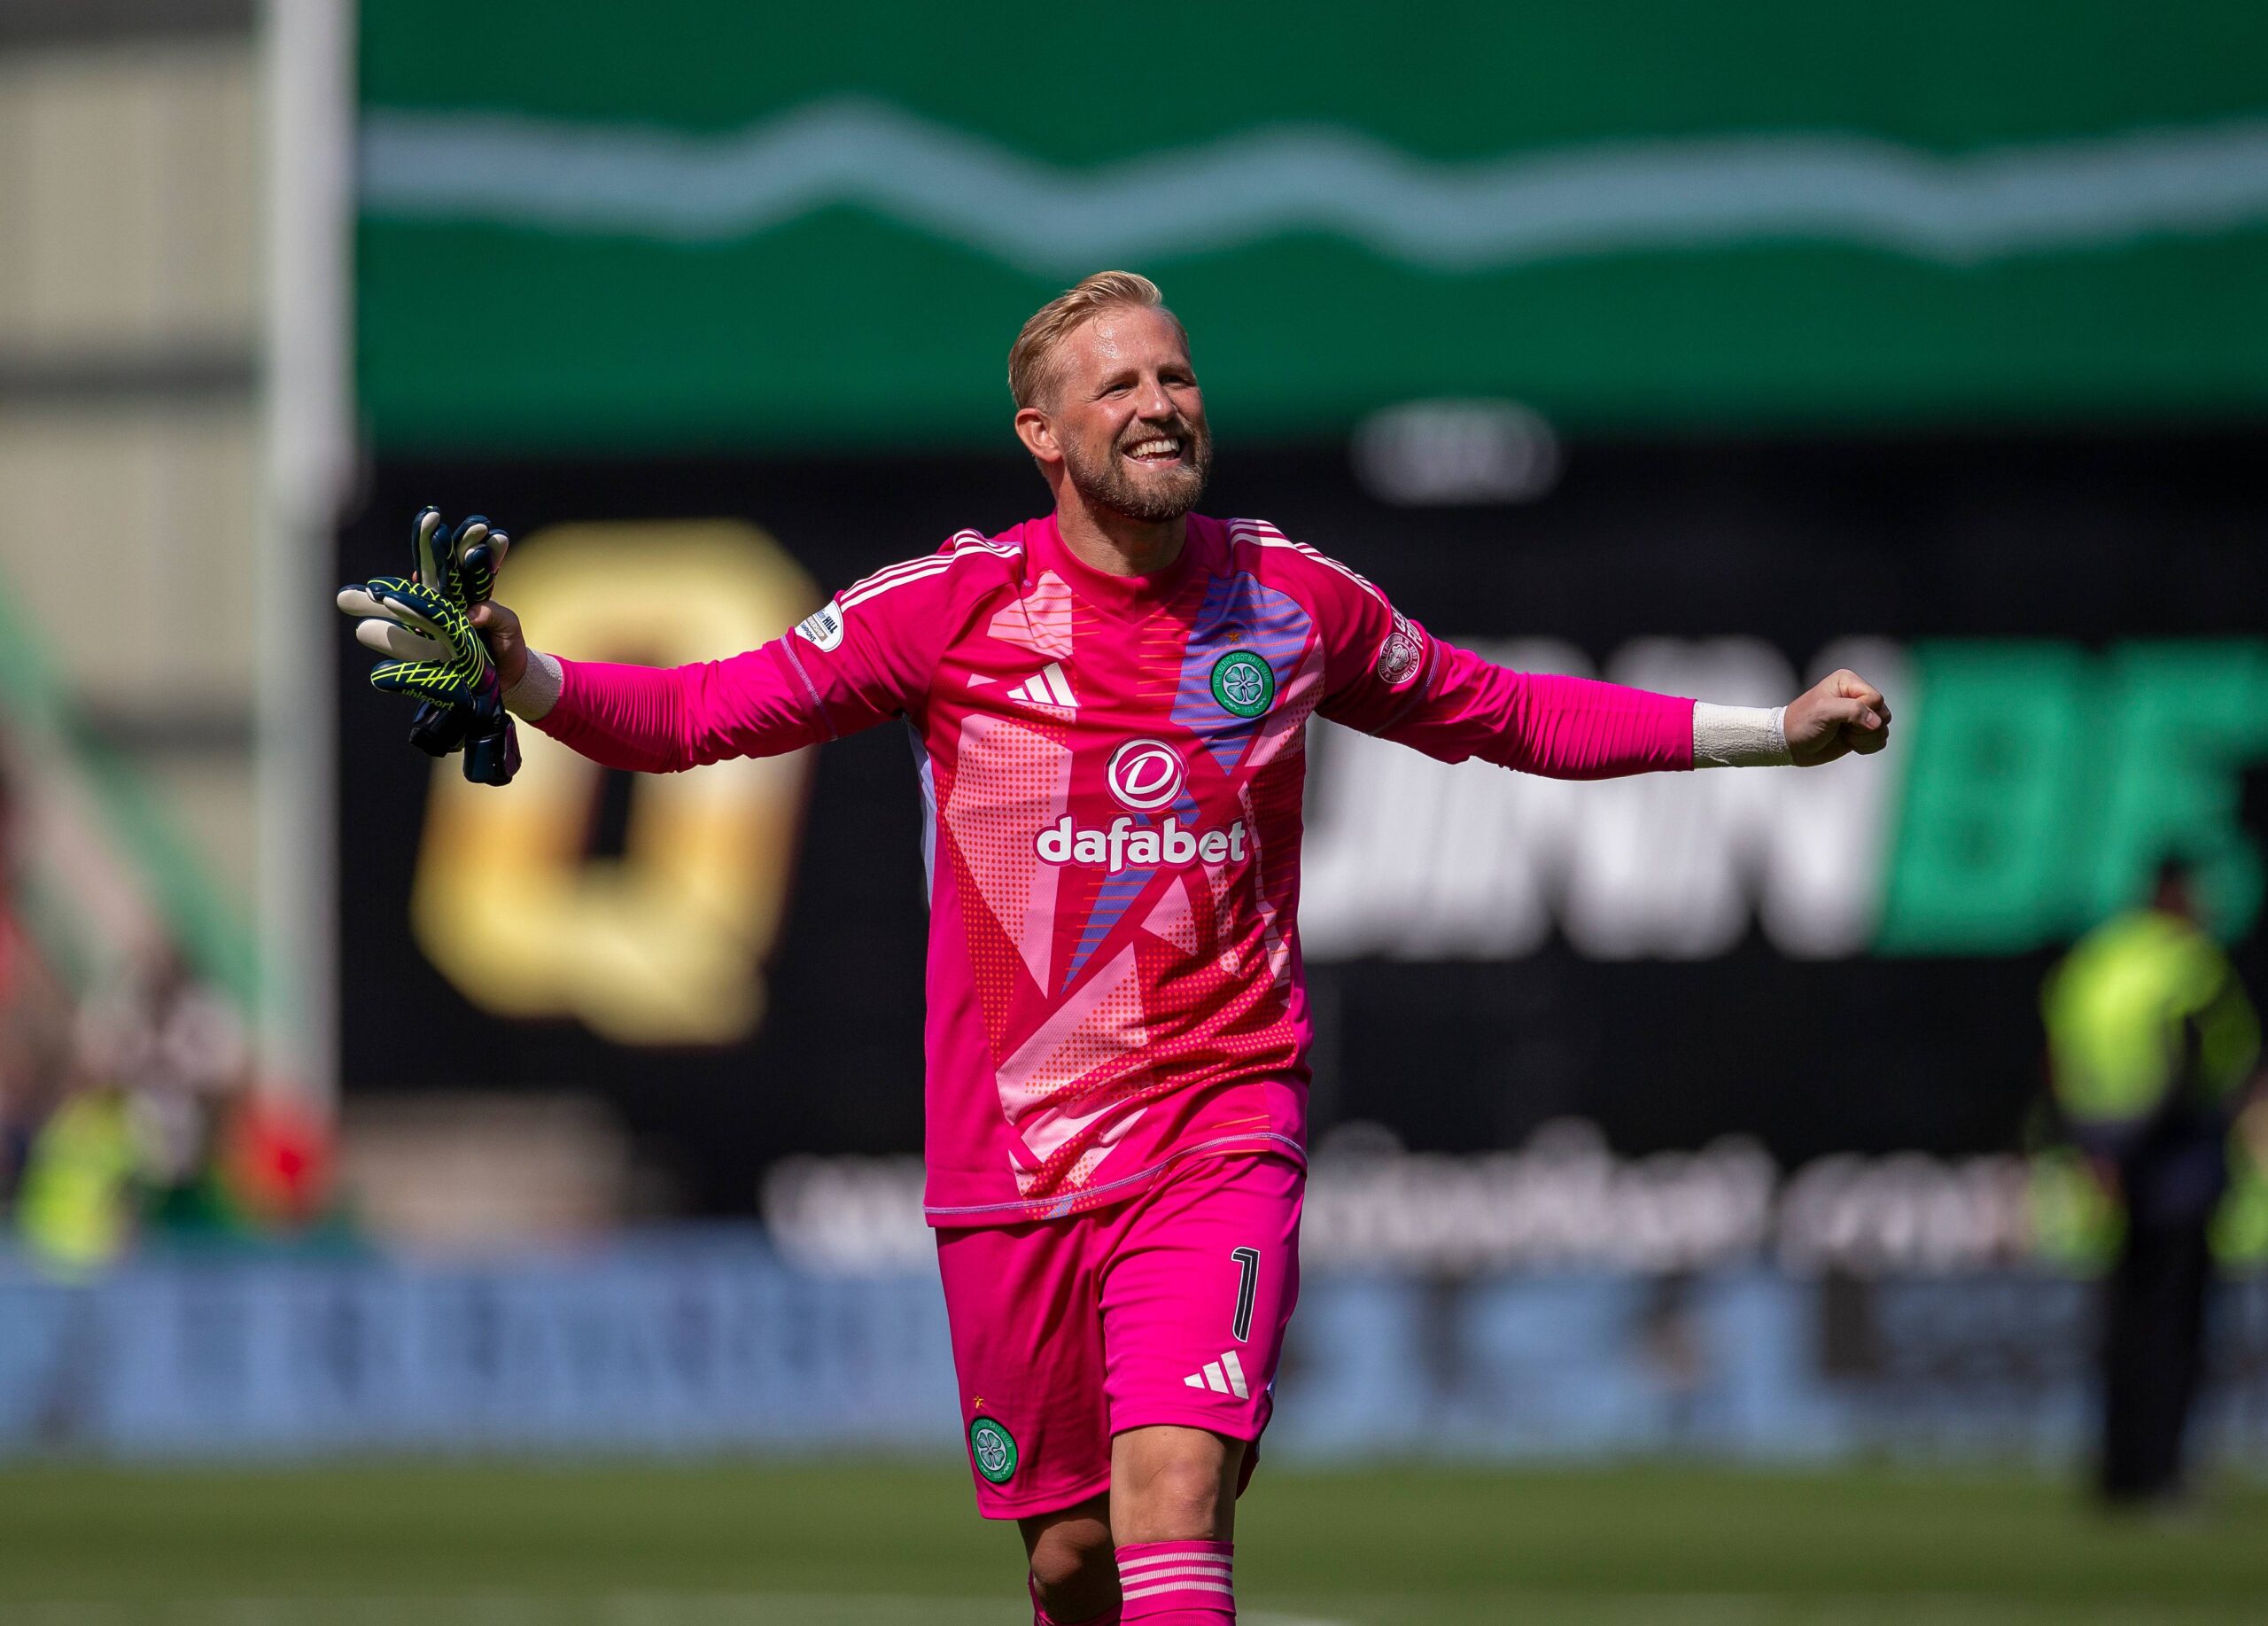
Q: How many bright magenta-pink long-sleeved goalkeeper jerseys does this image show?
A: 1